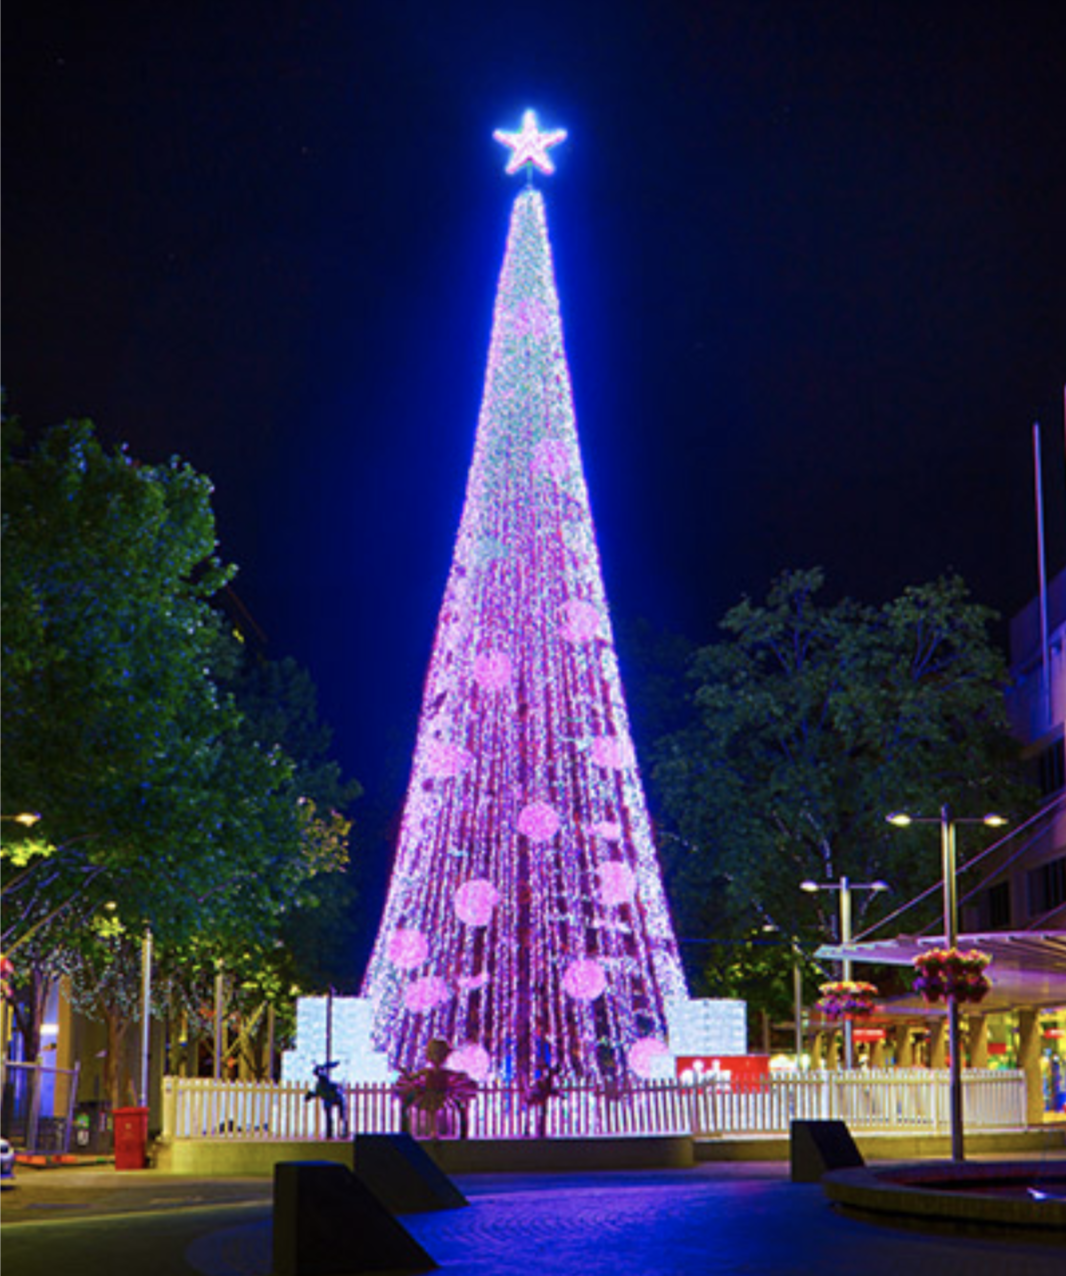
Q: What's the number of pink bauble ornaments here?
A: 14